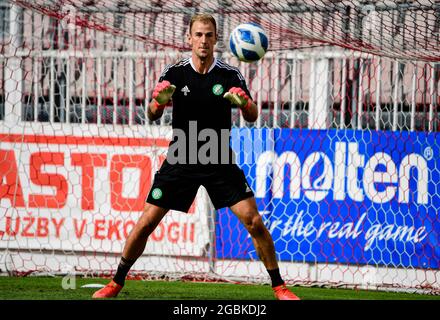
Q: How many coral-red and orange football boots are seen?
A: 2